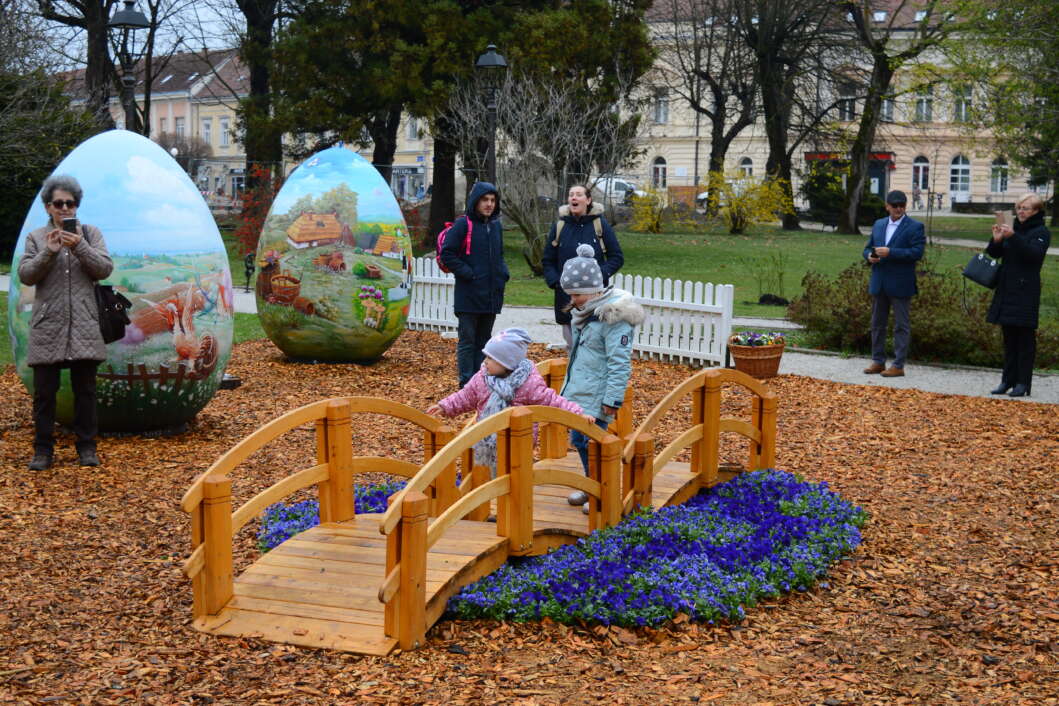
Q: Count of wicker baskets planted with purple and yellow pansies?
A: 1